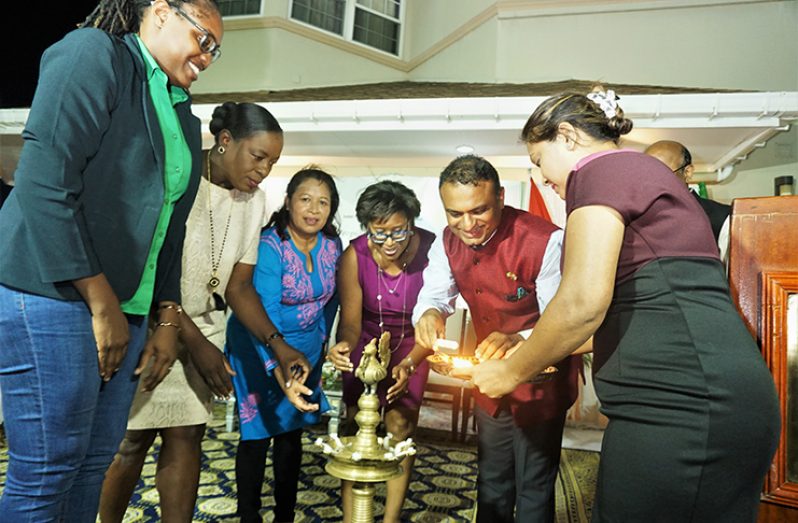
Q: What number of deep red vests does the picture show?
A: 1